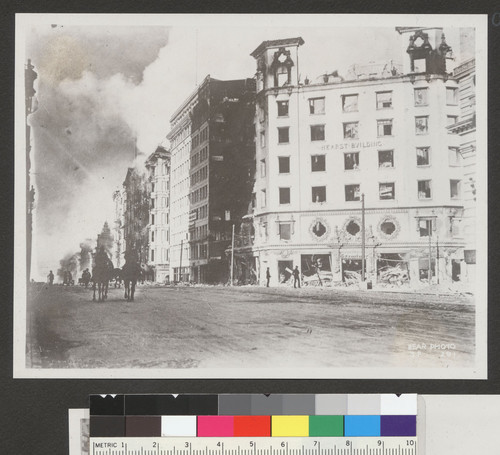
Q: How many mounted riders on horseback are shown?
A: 2